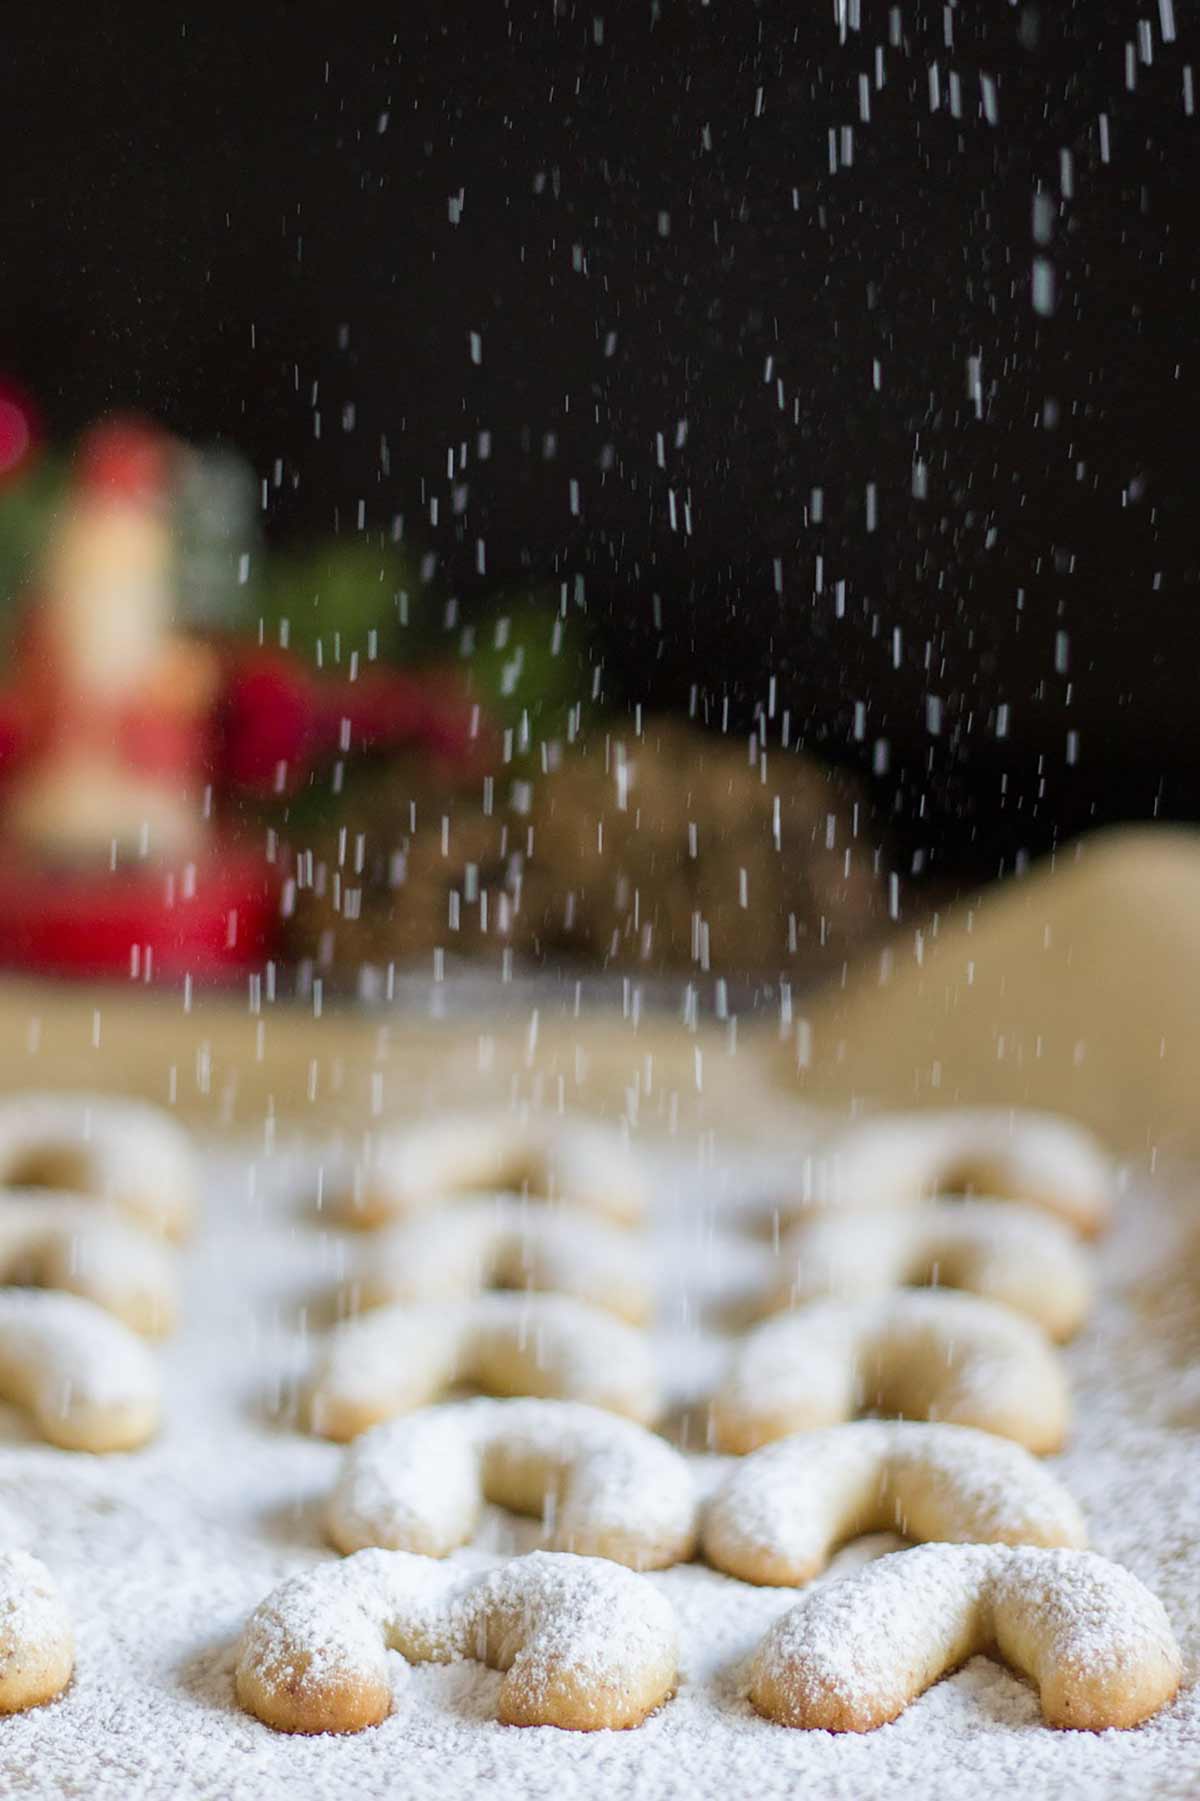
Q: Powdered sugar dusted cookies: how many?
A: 14